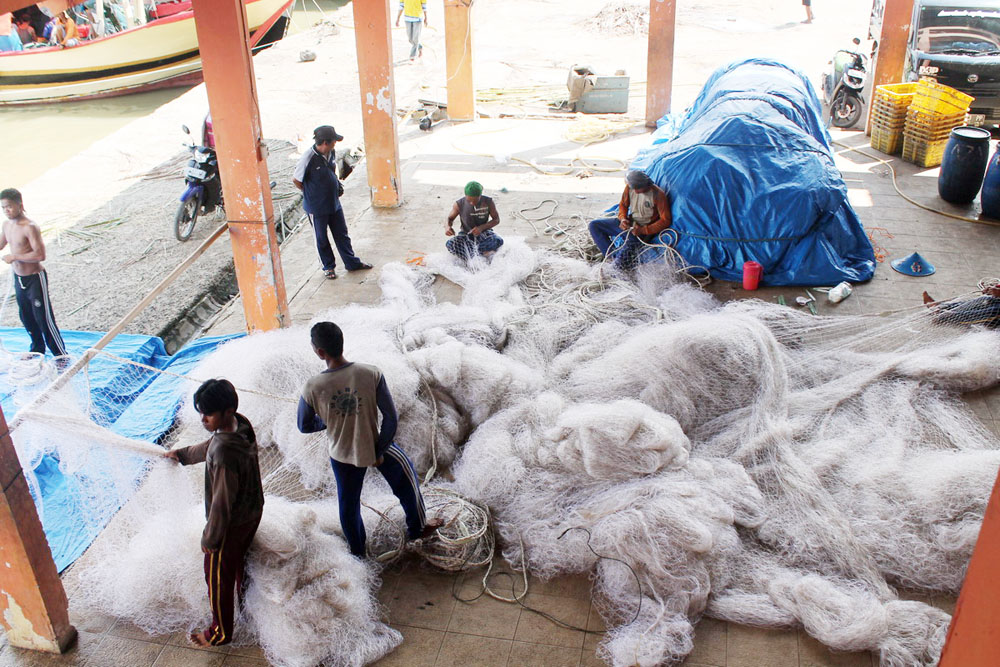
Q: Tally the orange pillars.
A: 7